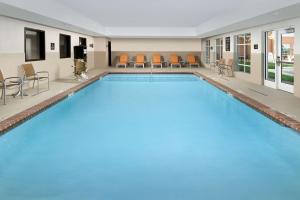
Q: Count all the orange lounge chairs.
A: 5